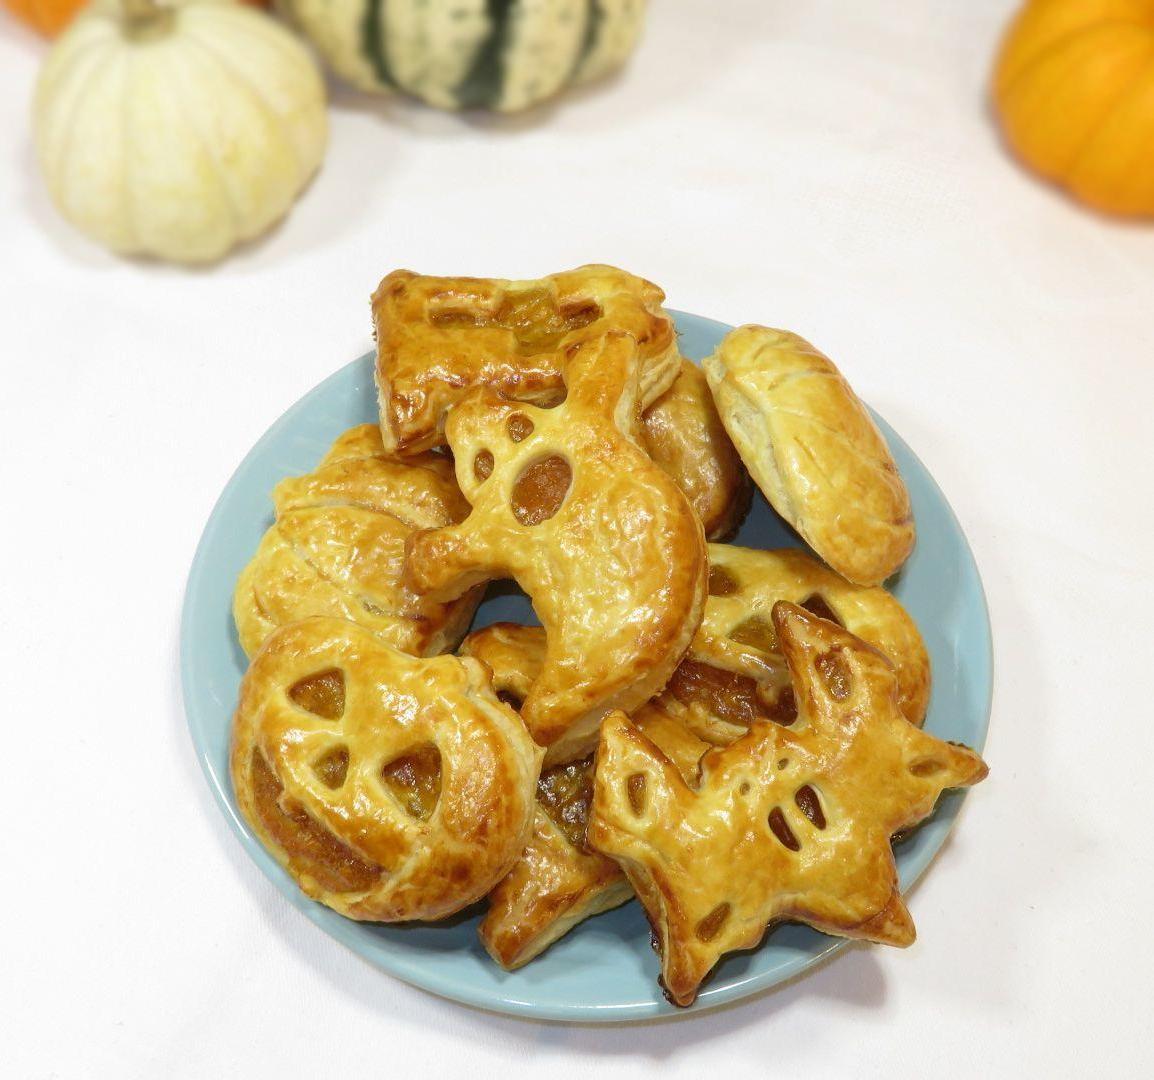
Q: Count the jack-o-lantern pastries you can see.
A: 2